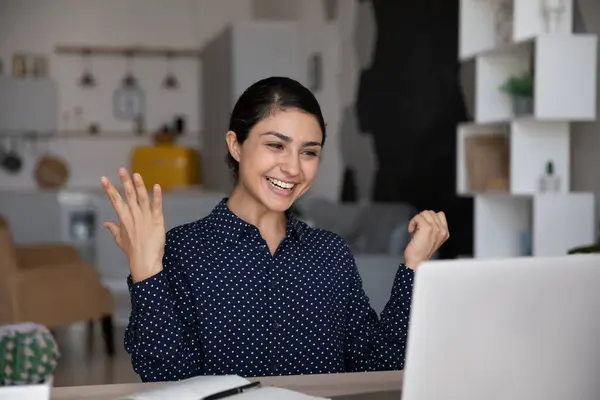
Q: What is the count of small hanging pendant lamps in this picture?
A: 3